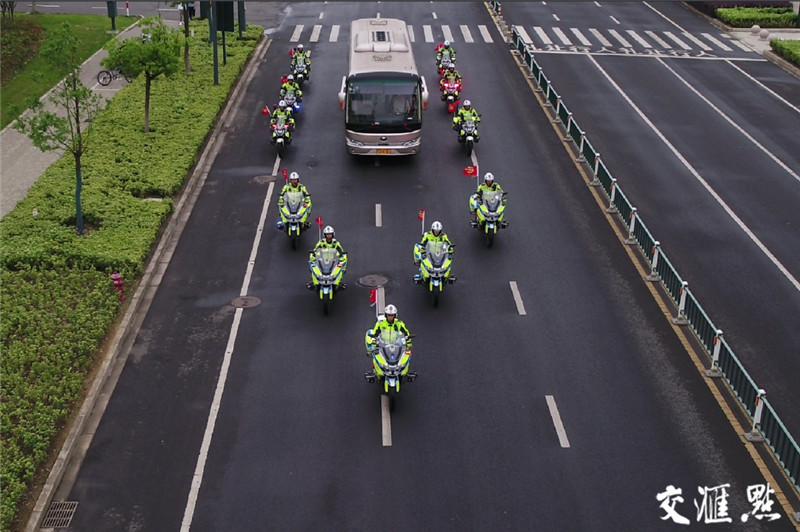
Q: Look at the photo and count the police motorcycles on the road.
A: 11